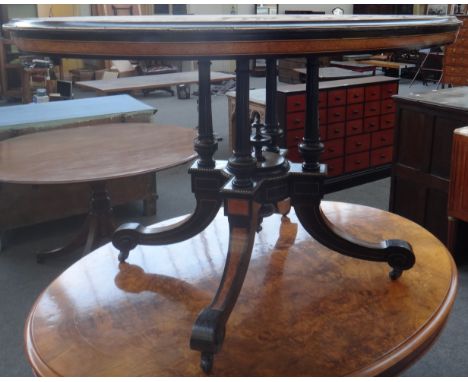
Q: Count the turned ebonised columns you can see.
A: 4